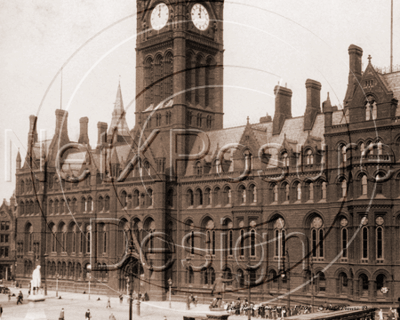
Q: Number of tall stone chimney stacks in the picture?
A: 7